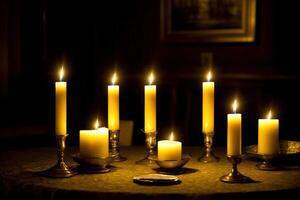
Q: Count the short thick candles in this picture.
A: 3